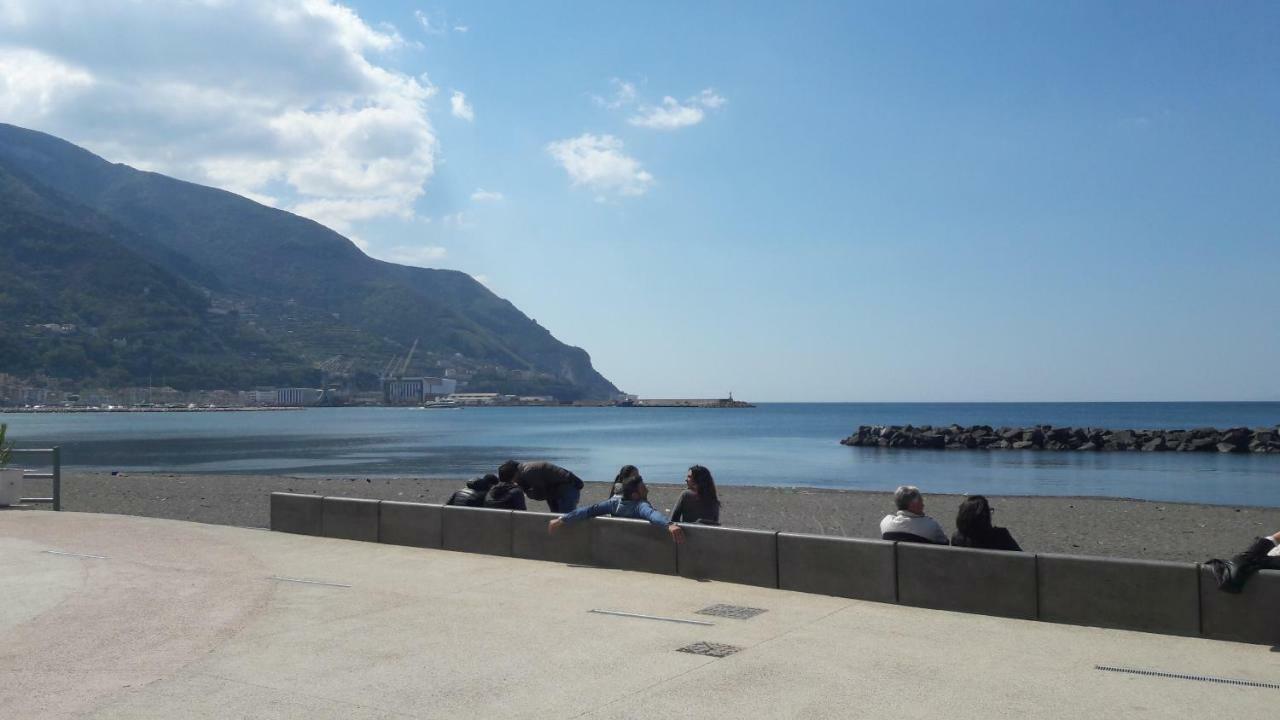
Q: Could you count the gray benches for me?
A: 1